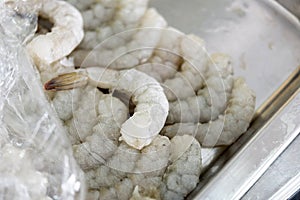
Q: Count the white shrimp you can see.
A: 2